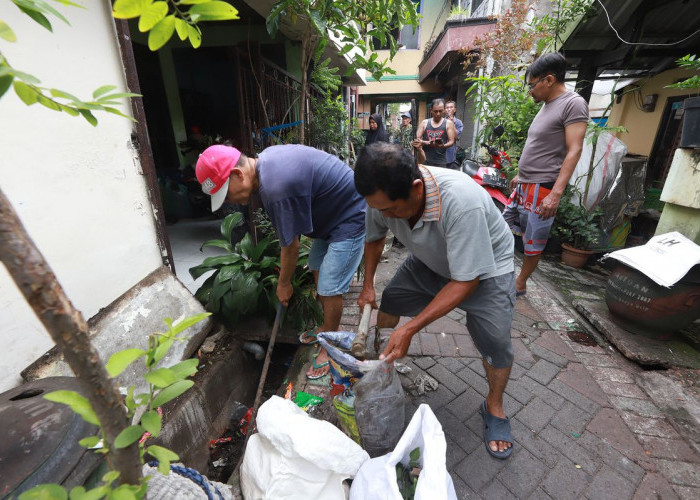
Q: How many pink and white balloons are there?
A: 0